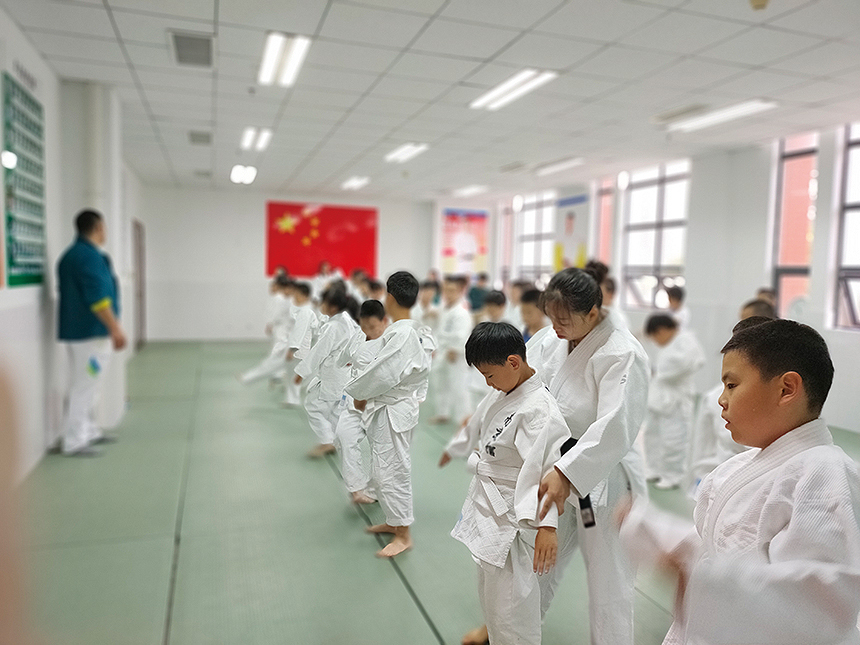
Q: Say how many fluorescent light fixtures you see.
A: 9